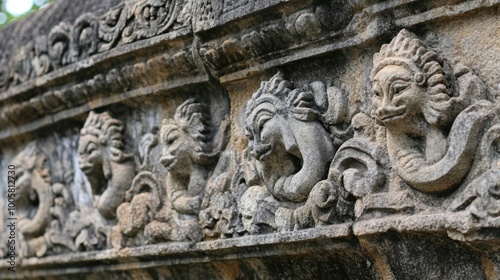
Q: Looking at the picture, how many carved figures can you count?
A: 5